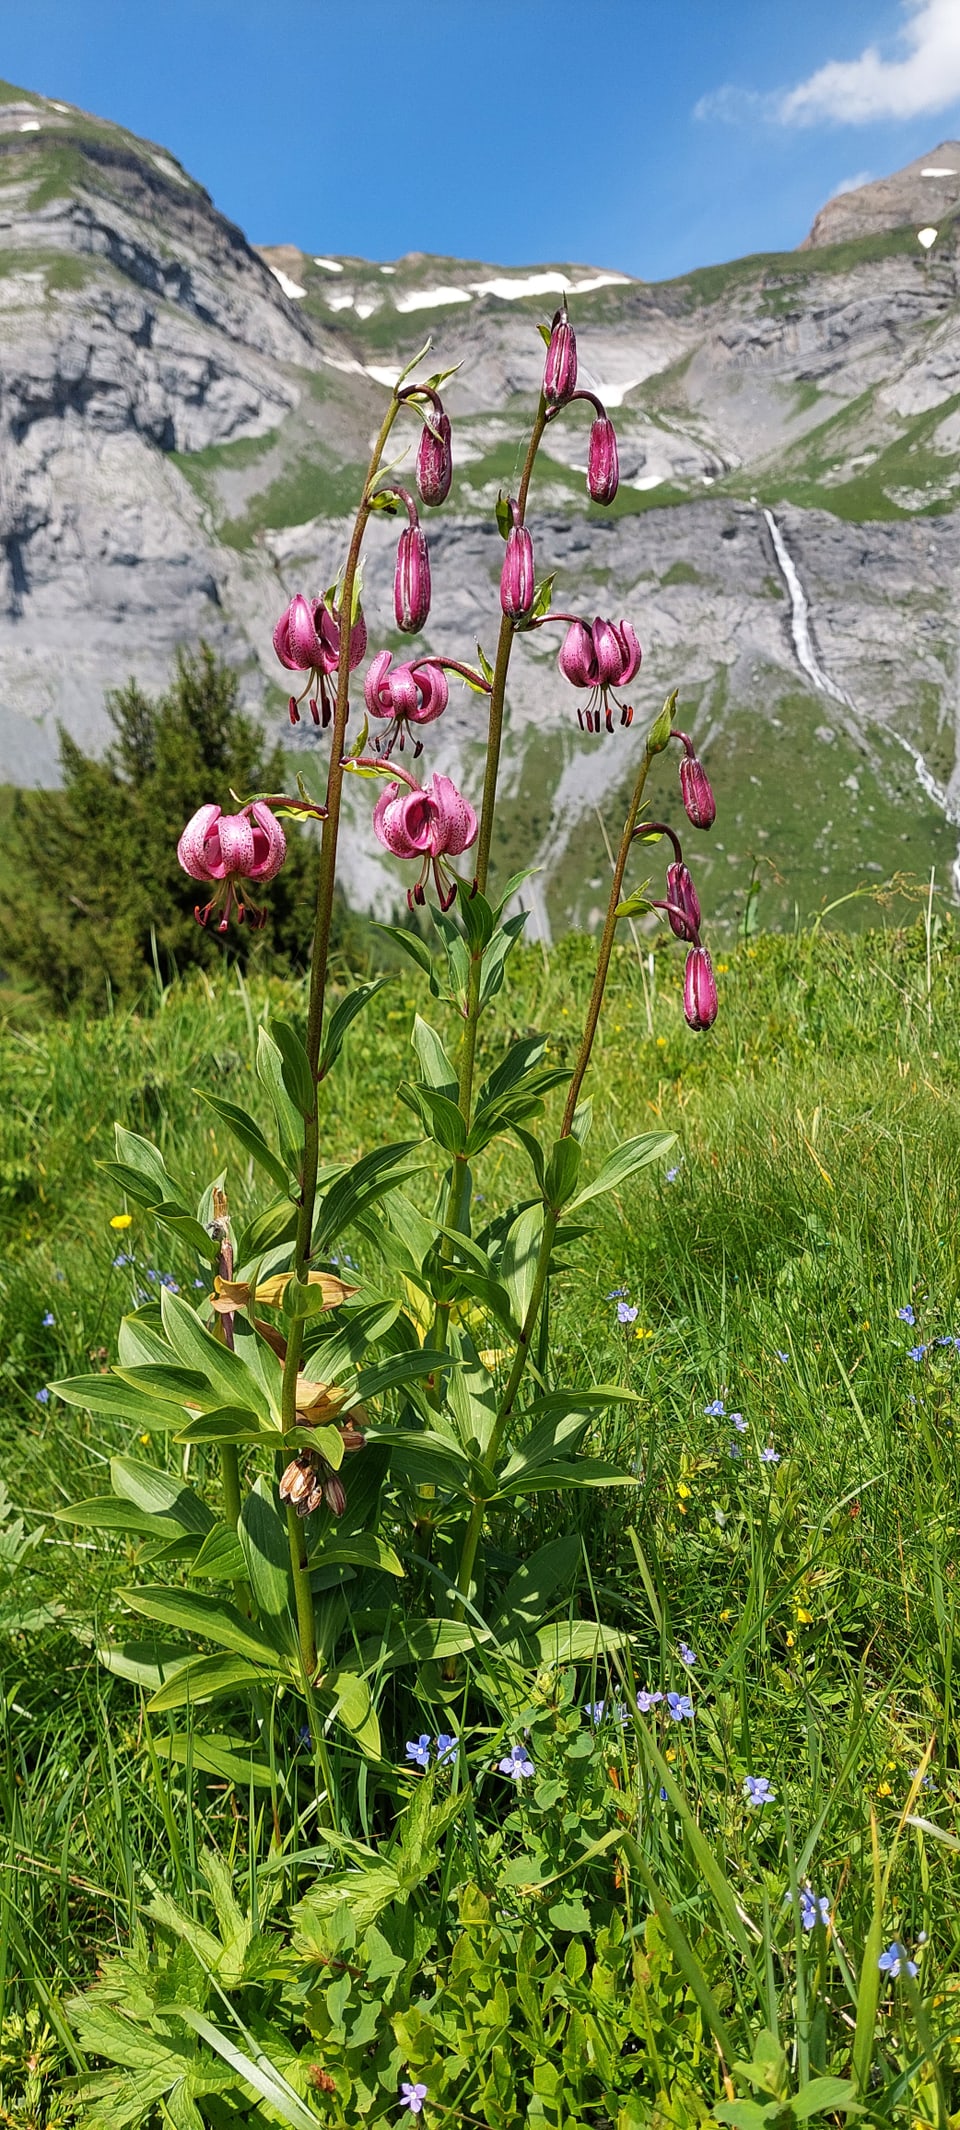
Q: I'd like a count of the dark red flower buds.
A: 8